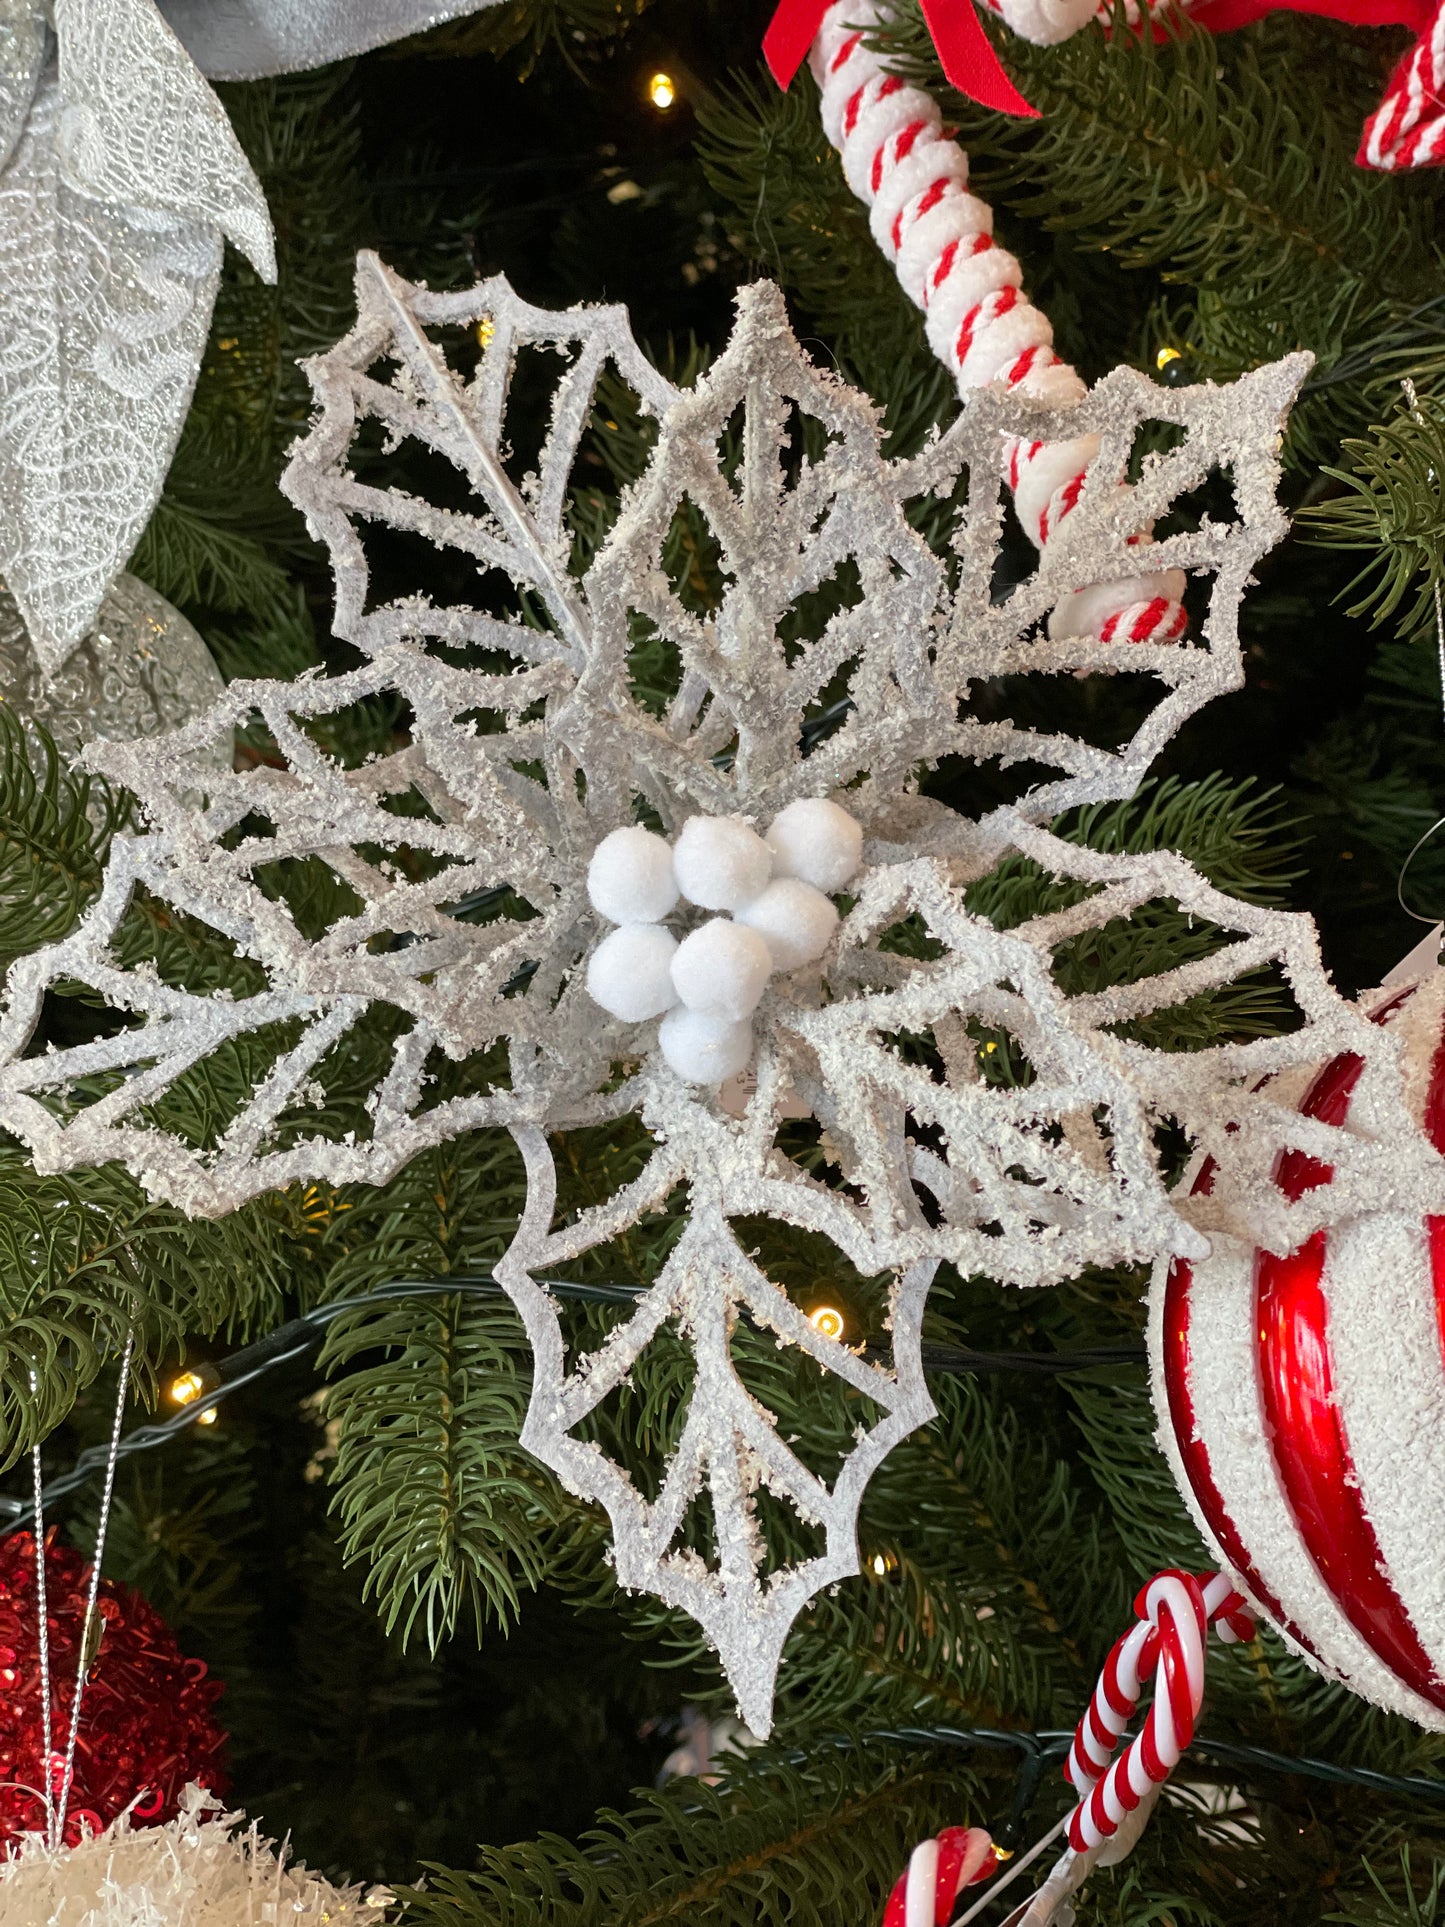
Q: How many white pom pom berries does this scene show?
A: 7